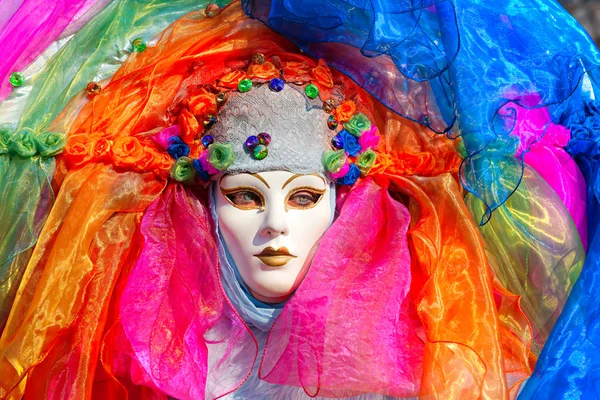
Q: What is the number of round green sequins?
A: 5